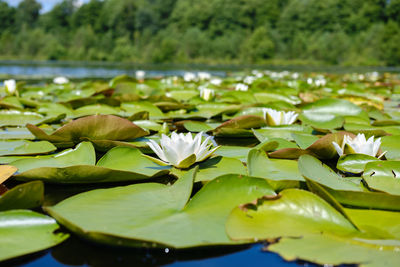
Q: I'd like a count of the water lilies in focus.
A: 3